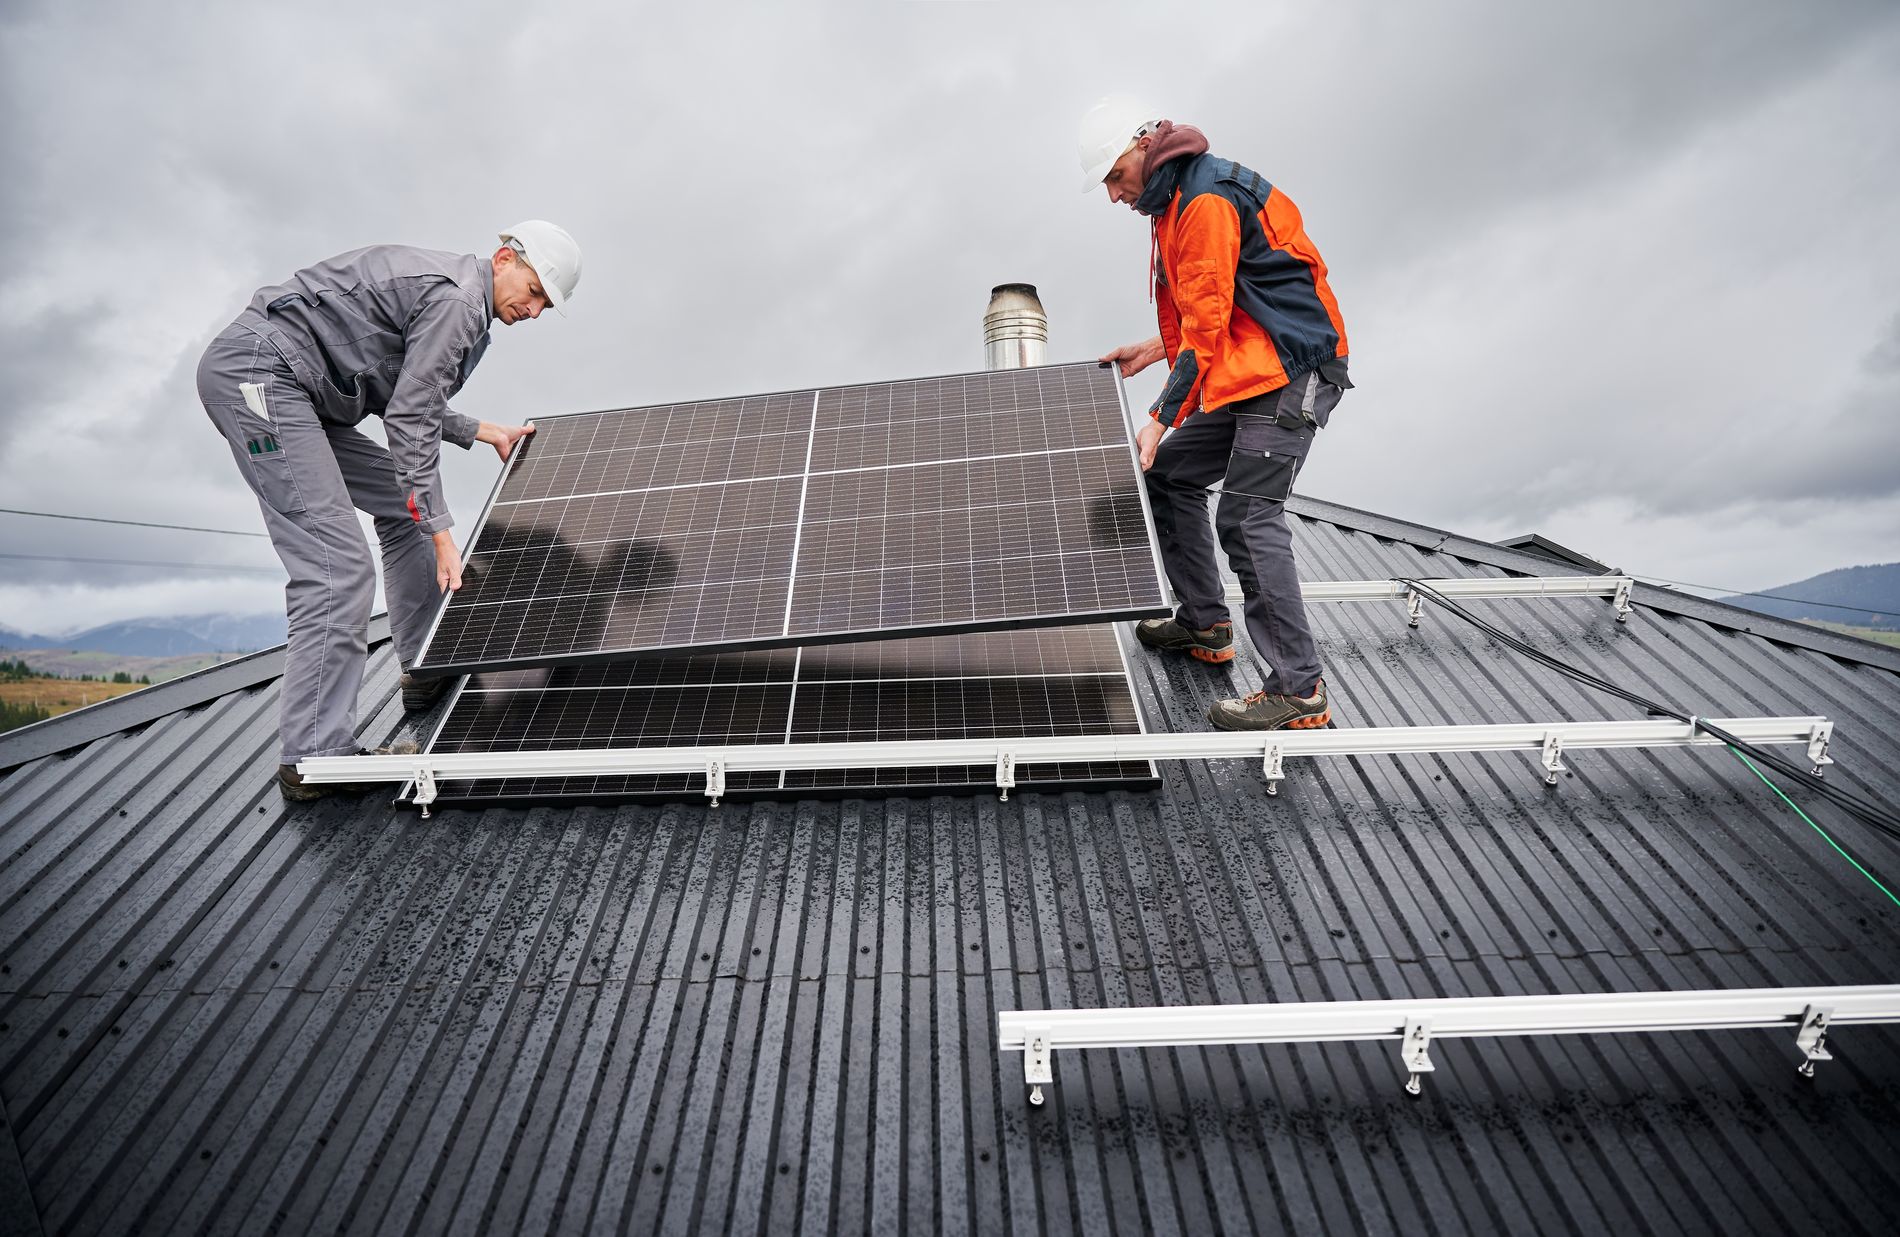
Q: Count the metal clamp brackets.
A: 11